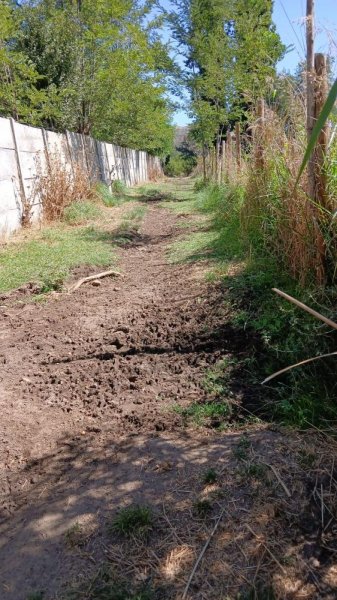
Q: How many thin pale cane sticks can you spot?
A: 2